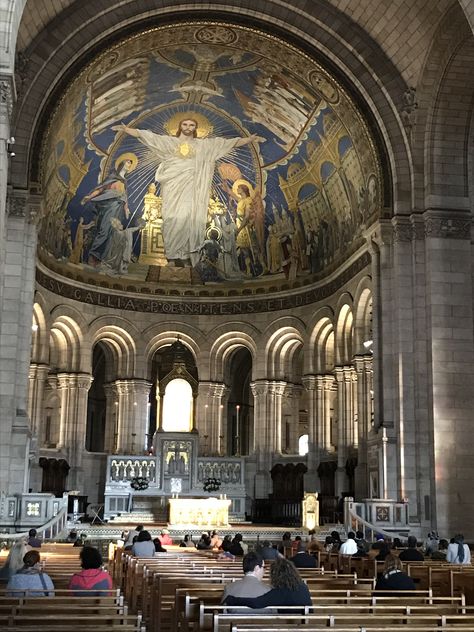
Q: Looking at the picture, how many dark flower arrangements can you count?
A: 2